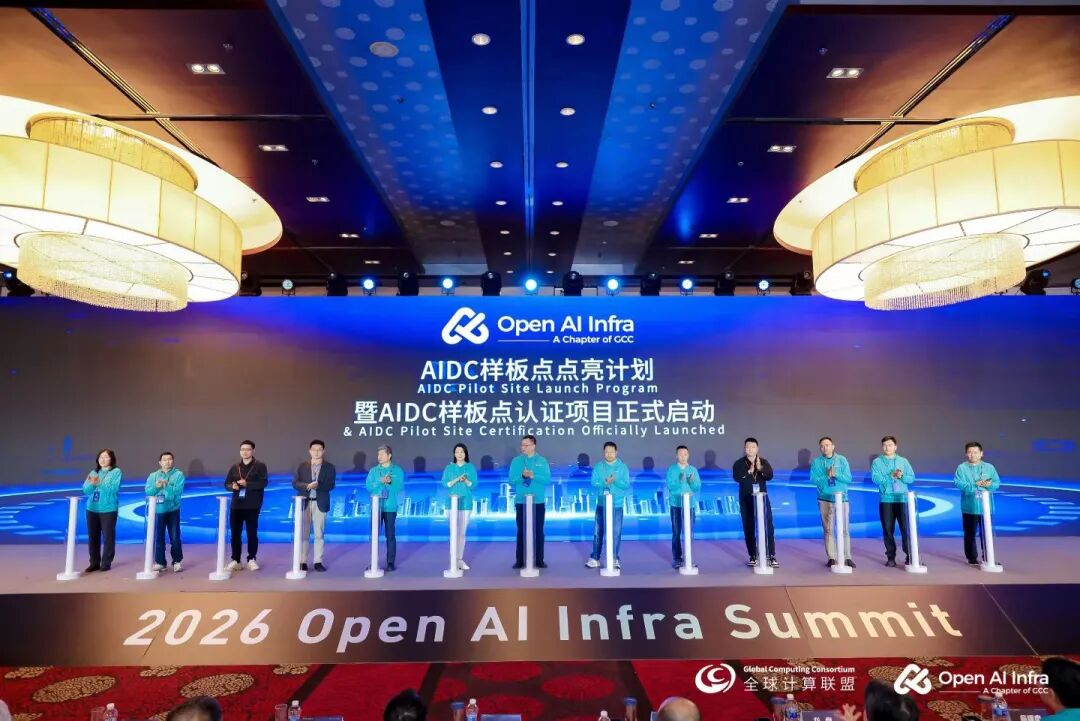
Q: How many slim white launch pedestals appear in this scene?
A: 13